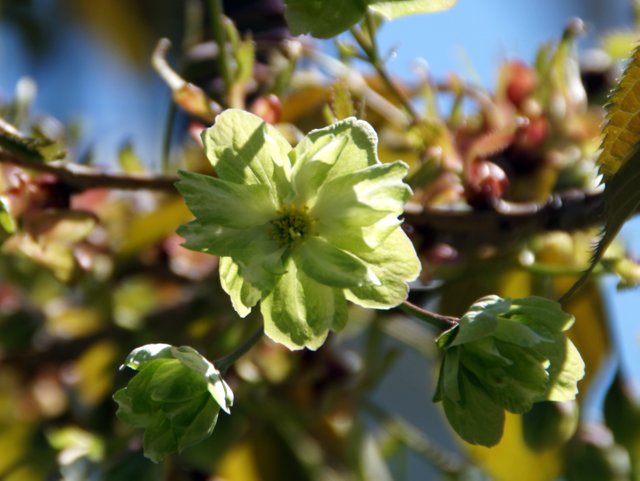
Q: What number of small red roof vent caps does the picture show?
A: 0